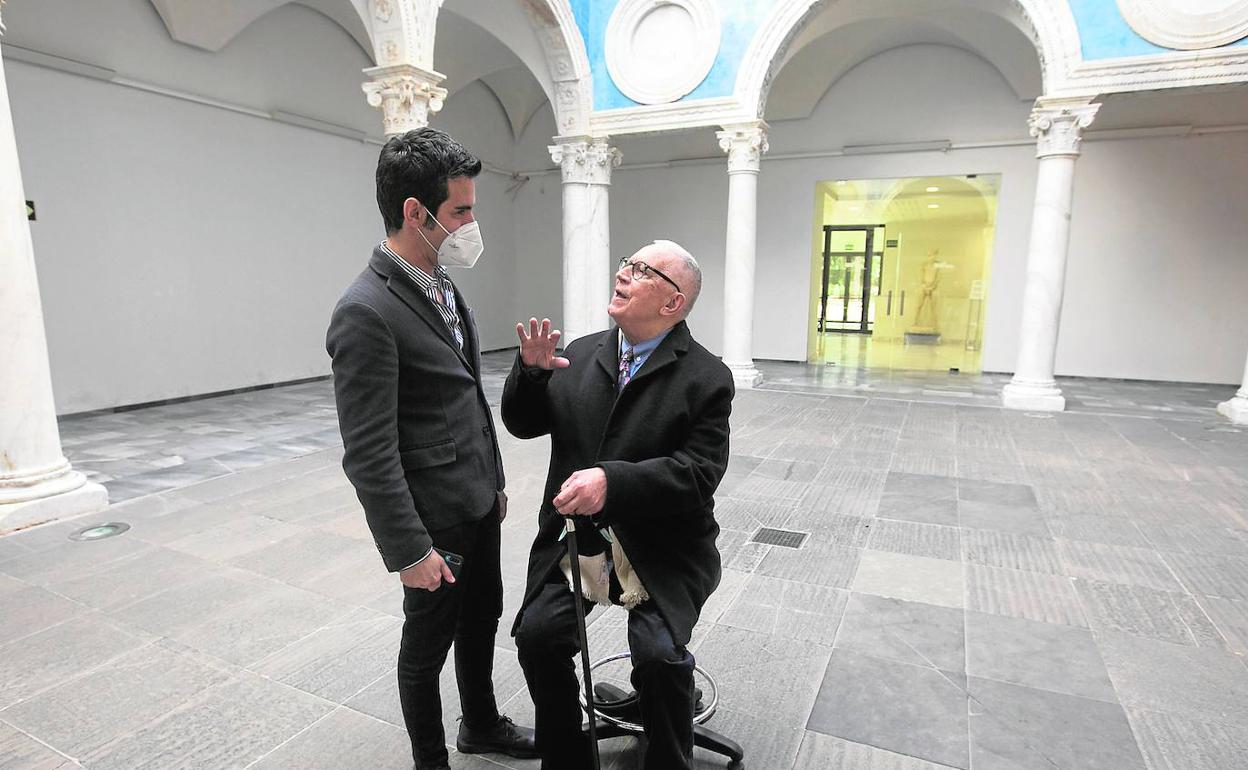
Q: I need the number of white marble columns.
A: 6